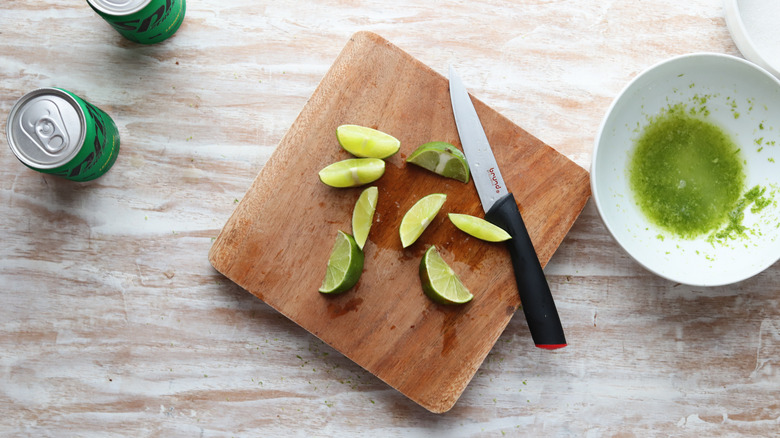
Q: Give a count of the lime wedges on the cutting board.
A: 8